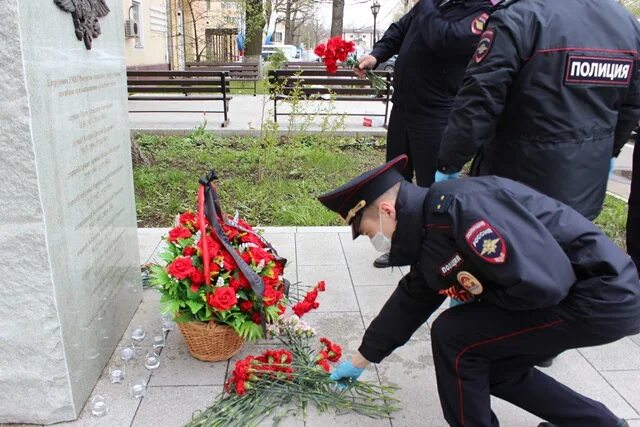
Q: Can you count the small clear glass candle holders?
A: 8